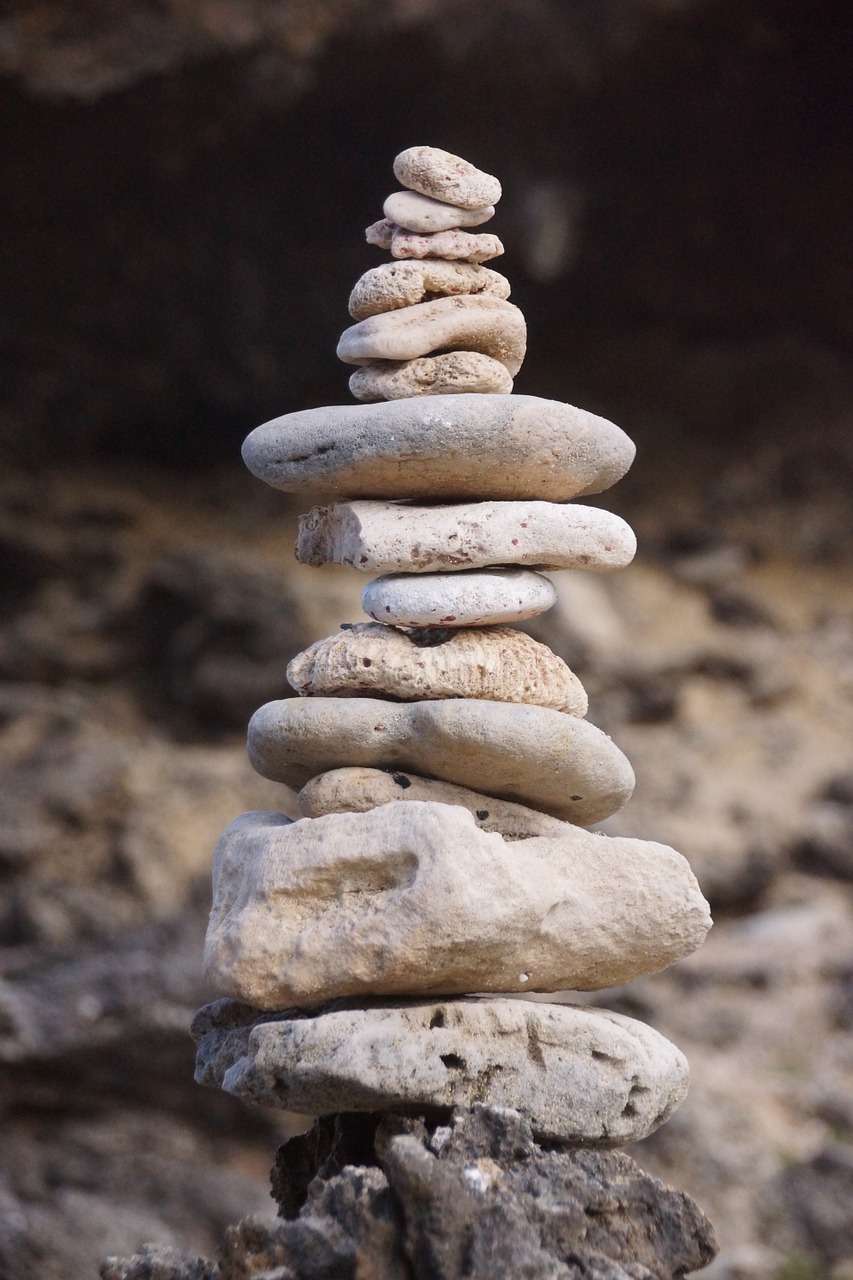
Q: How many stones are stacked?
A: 14